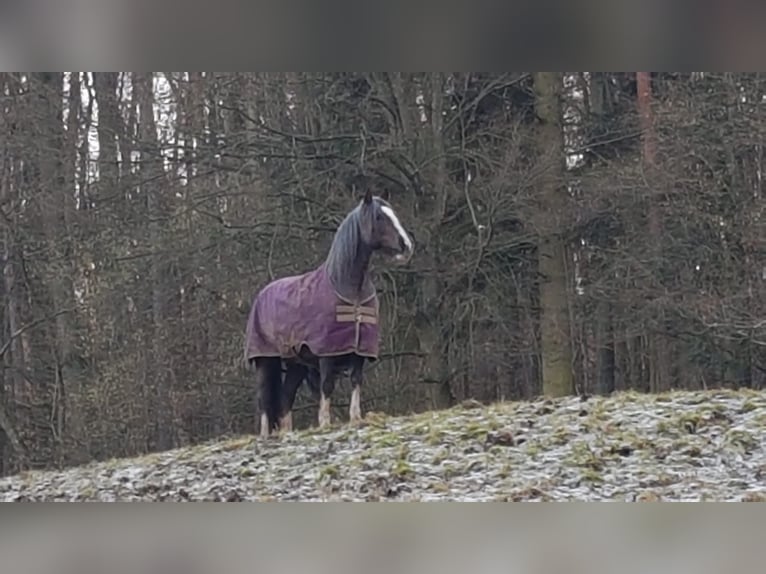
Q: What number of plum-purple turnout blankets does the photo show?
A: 1